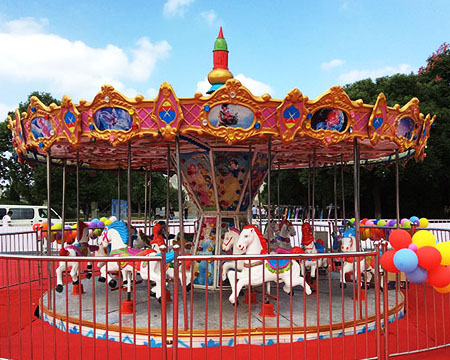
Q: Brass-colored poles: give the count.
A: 0